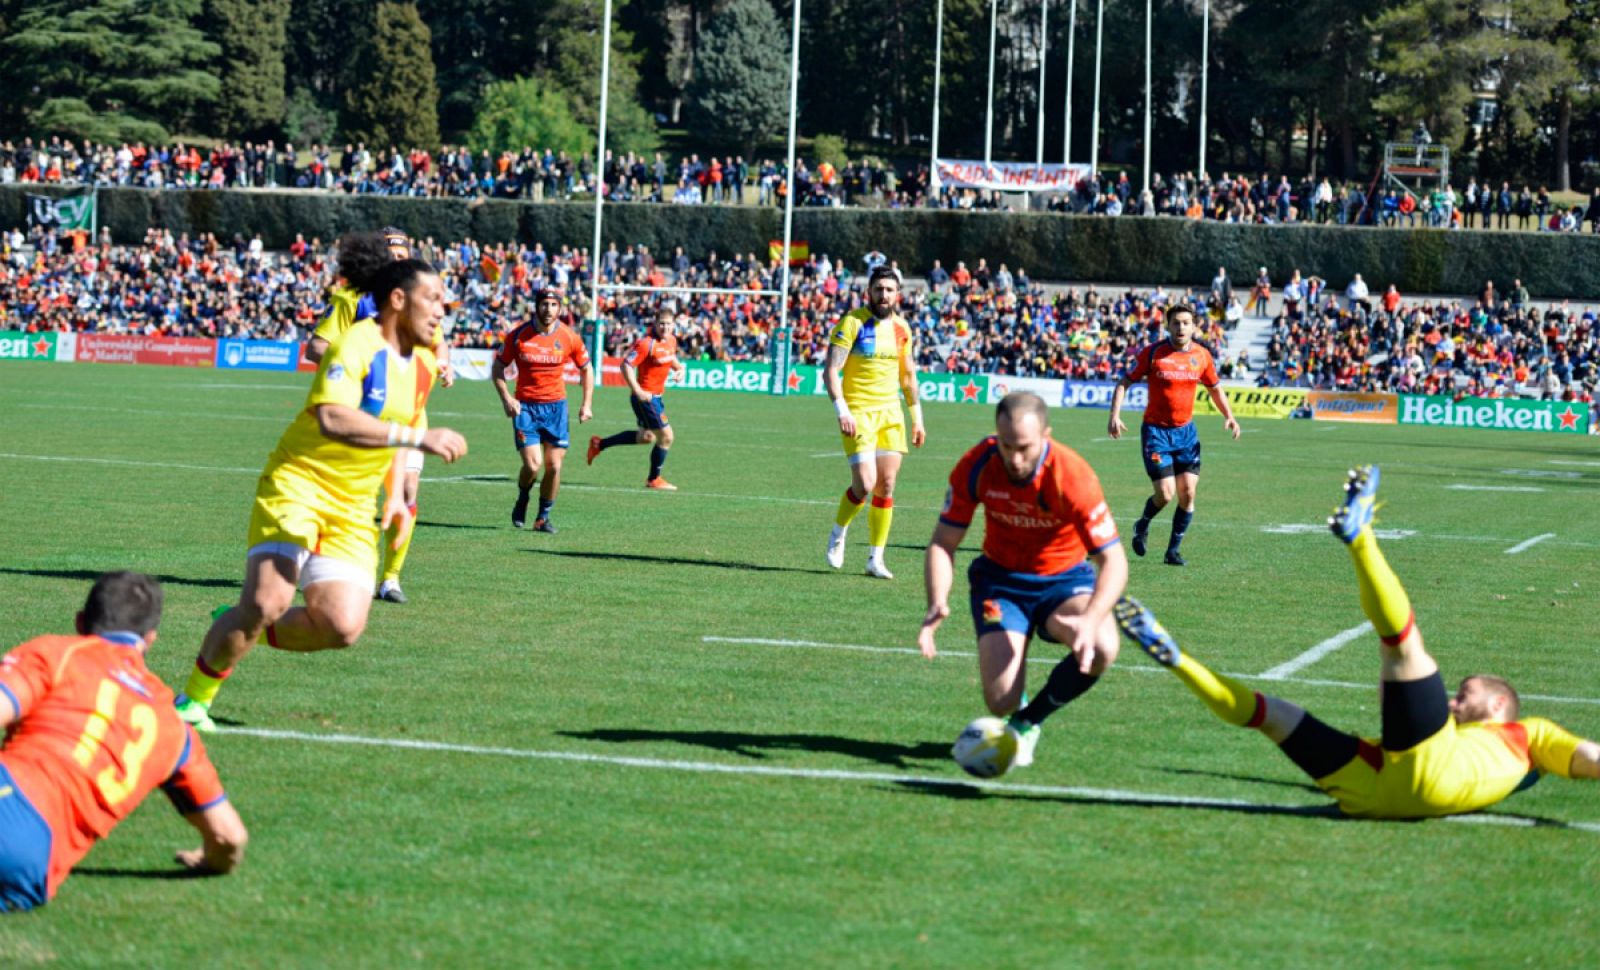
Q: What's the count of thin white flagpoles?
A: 7